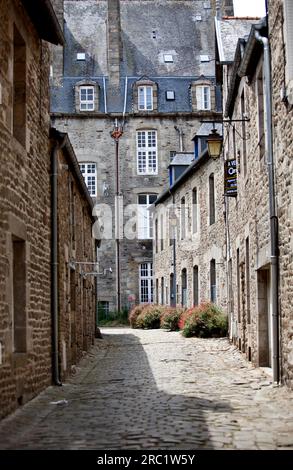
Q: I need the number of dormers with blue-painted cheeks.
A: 2